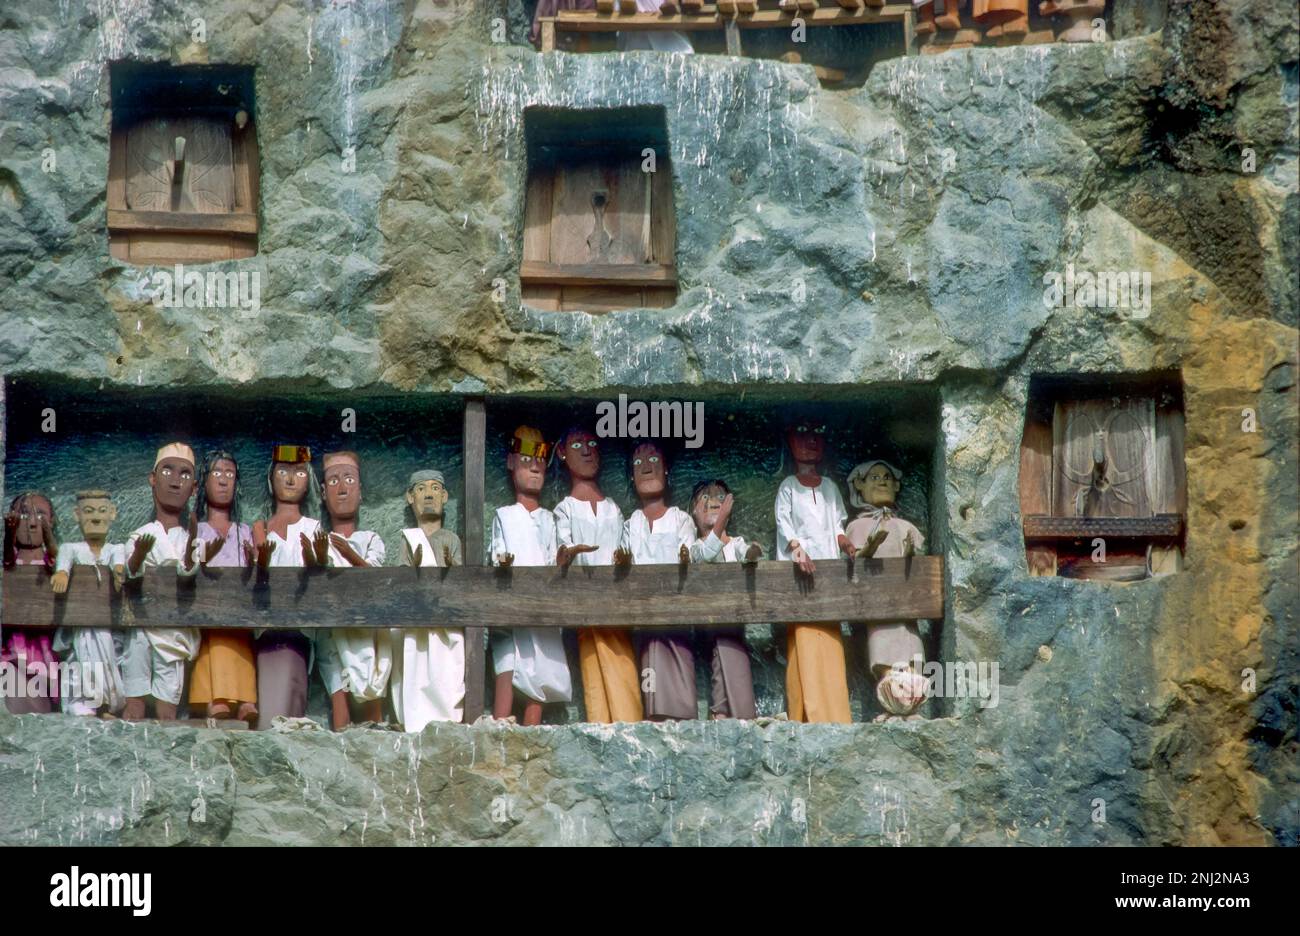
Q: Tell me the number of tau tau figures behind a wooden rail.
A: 13